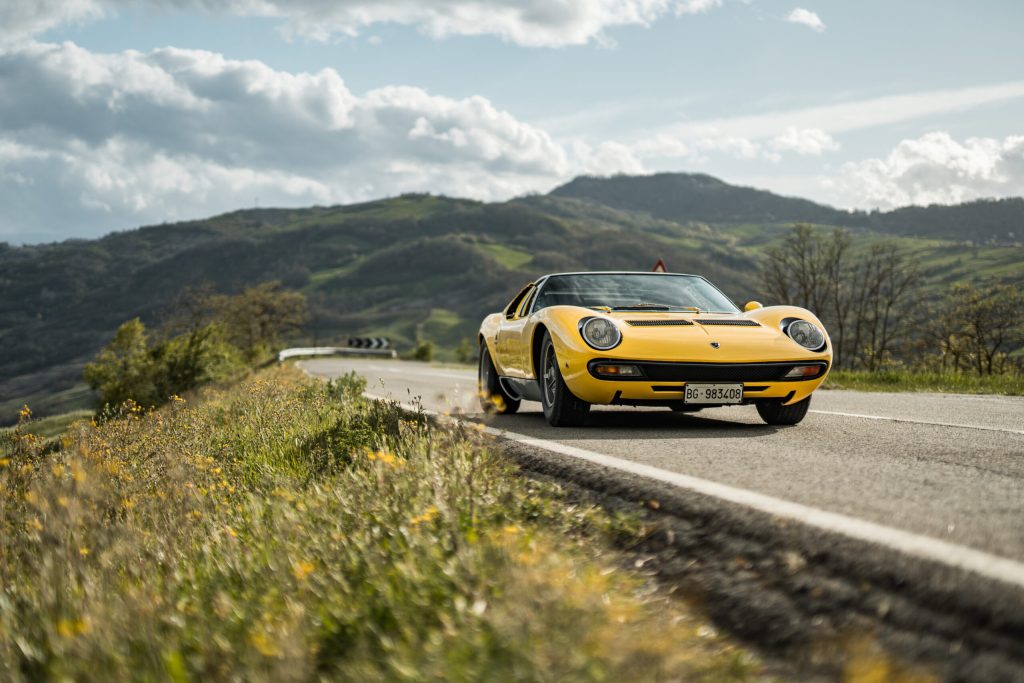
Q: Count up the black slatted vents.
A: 2